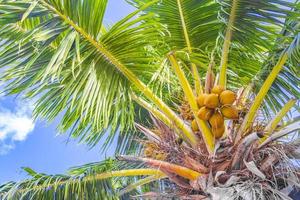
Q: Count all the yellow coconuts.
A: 9